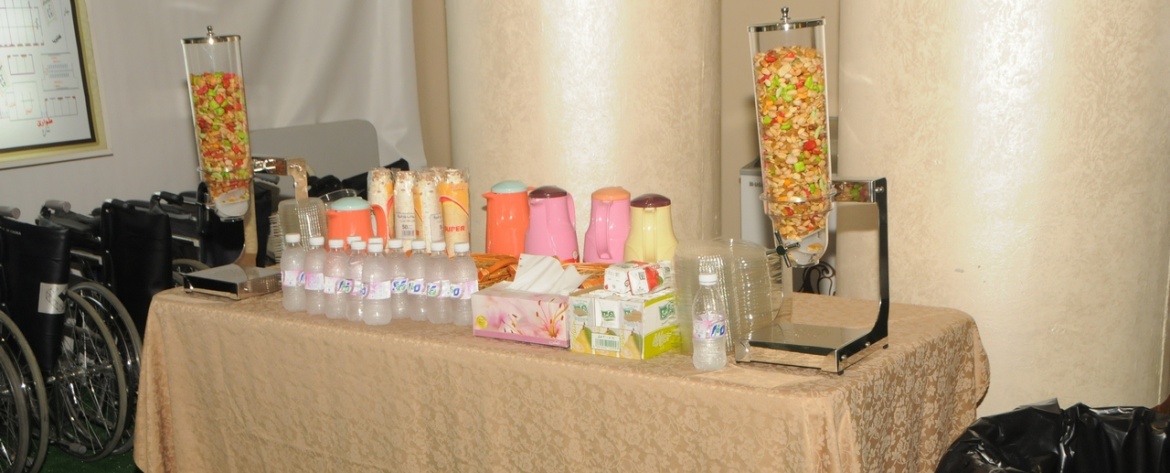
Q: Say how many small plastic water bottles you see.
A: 12